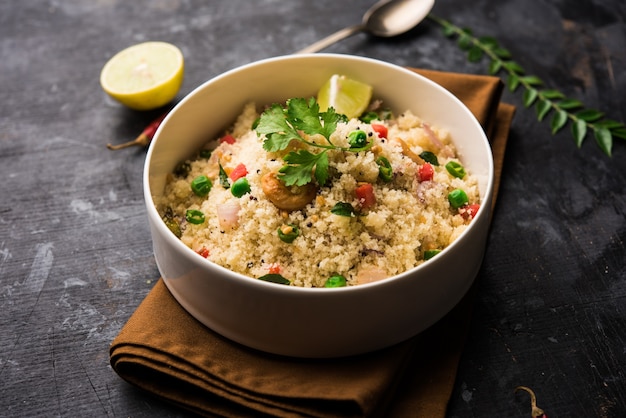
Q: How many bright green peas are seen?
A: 5